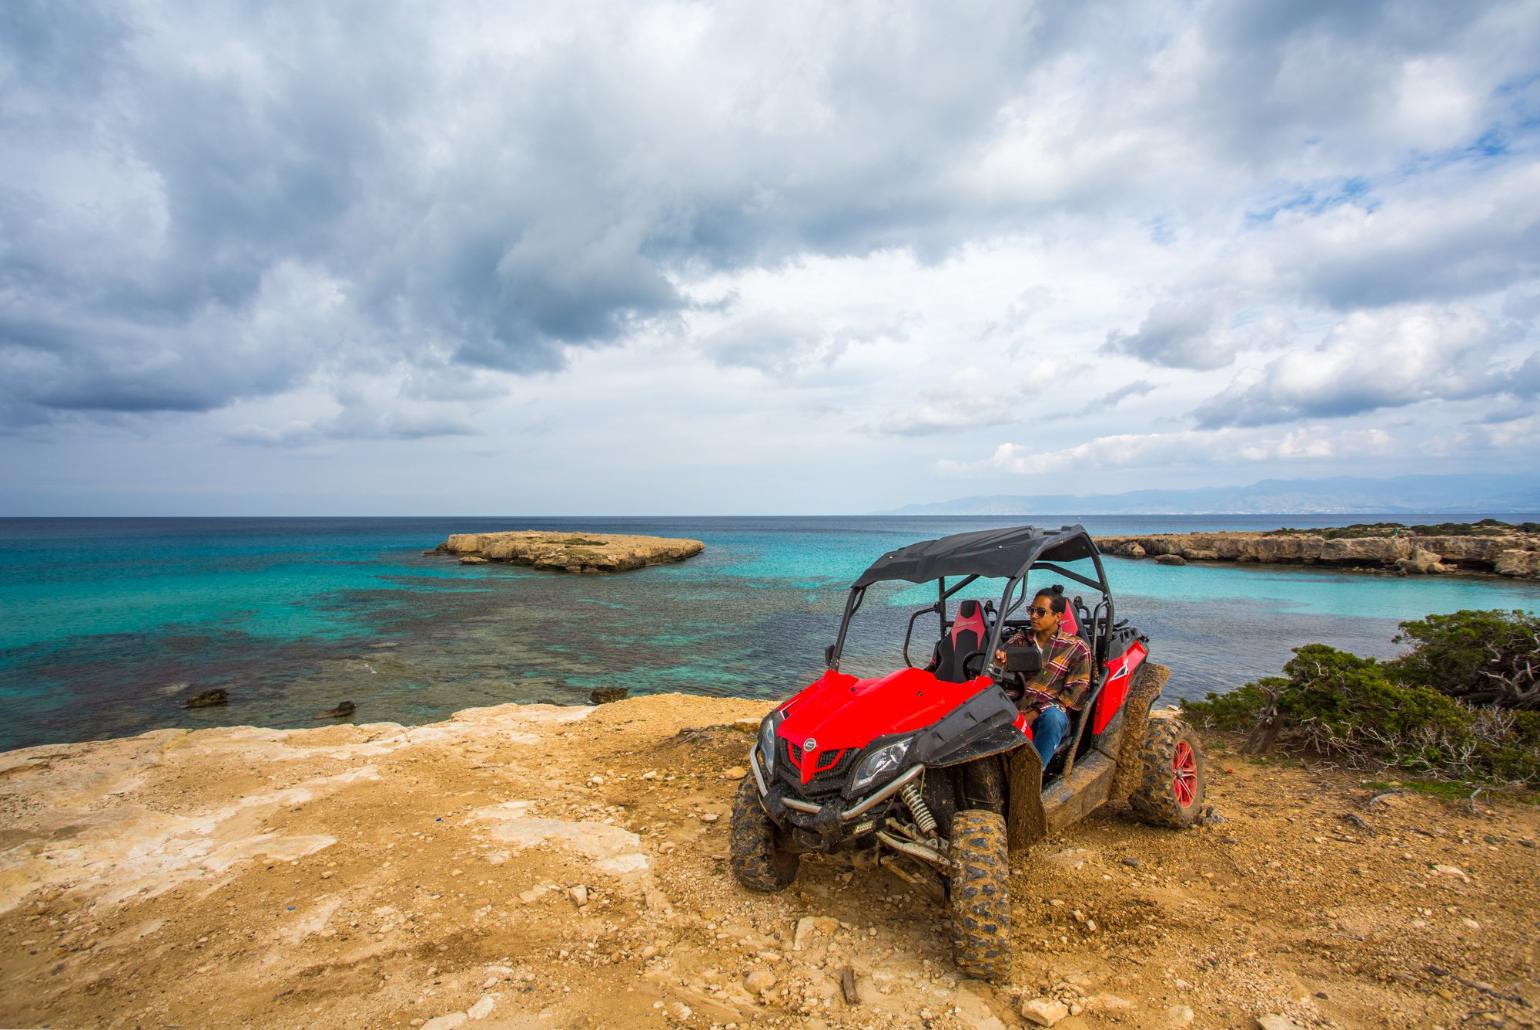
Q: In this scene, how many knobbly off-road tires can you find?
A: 3